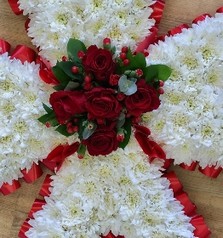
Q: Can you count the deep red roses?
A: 5